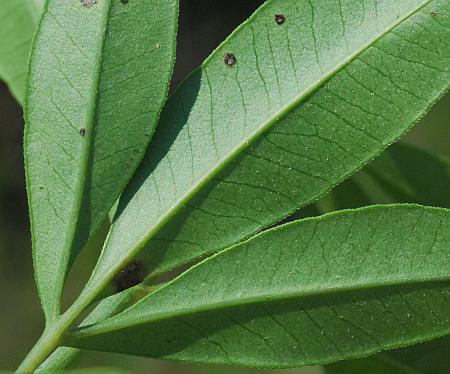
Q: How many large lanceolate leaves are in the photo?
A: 3